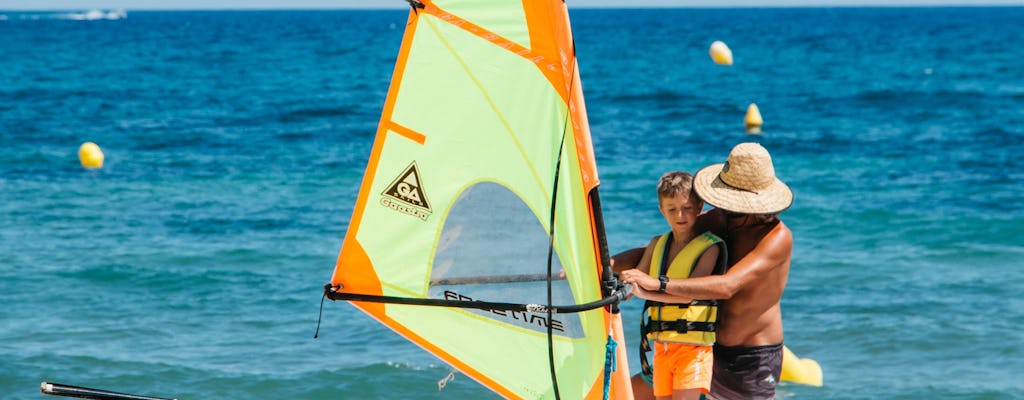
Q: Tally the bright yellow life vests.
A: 1